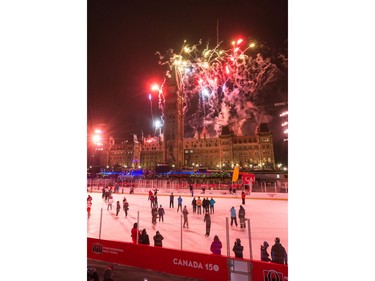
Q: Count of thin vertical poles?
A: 5